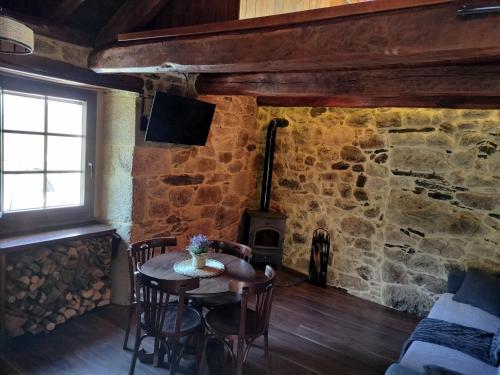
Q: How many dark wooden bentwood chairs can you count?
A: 4